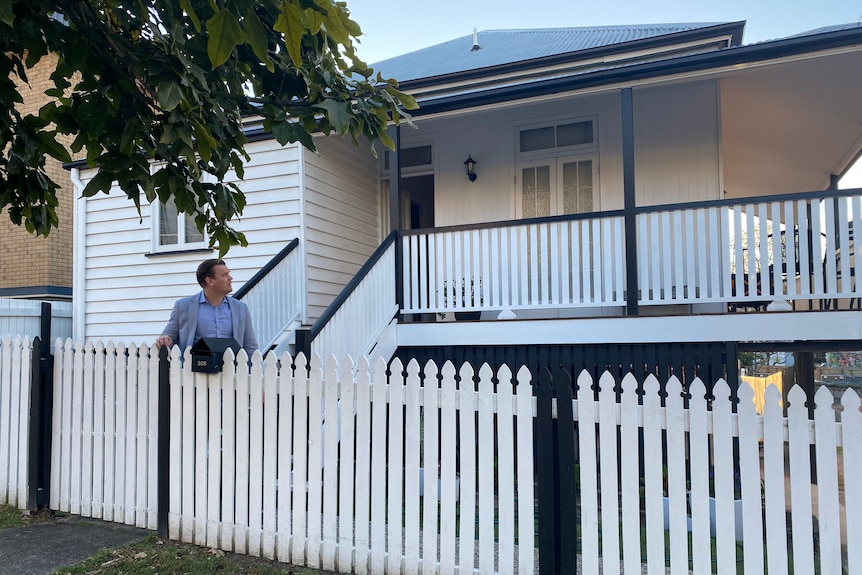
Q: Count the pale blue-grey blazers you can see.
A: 1